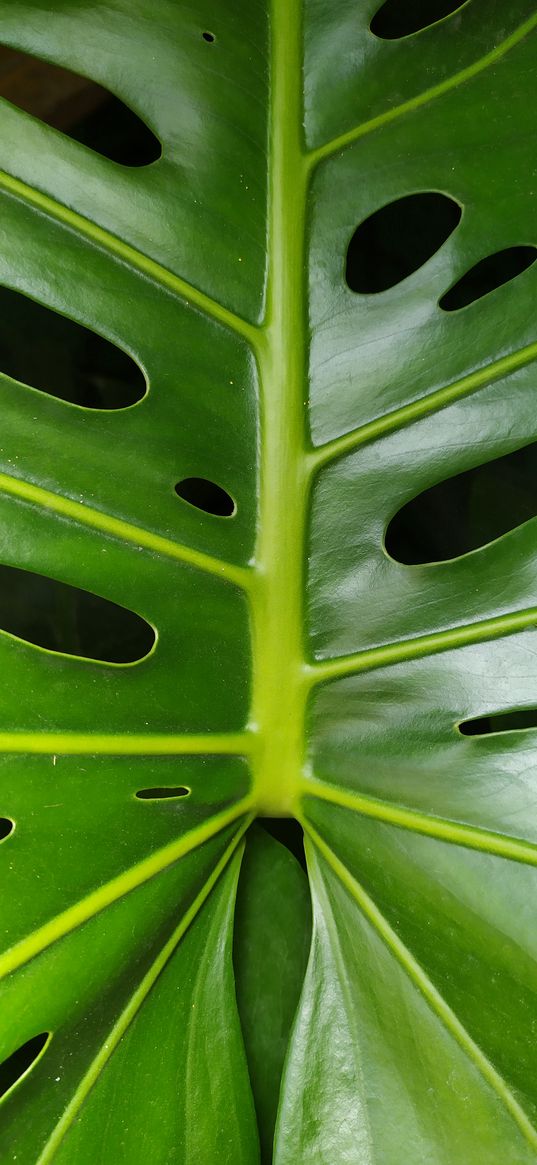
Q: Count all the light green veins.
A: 11